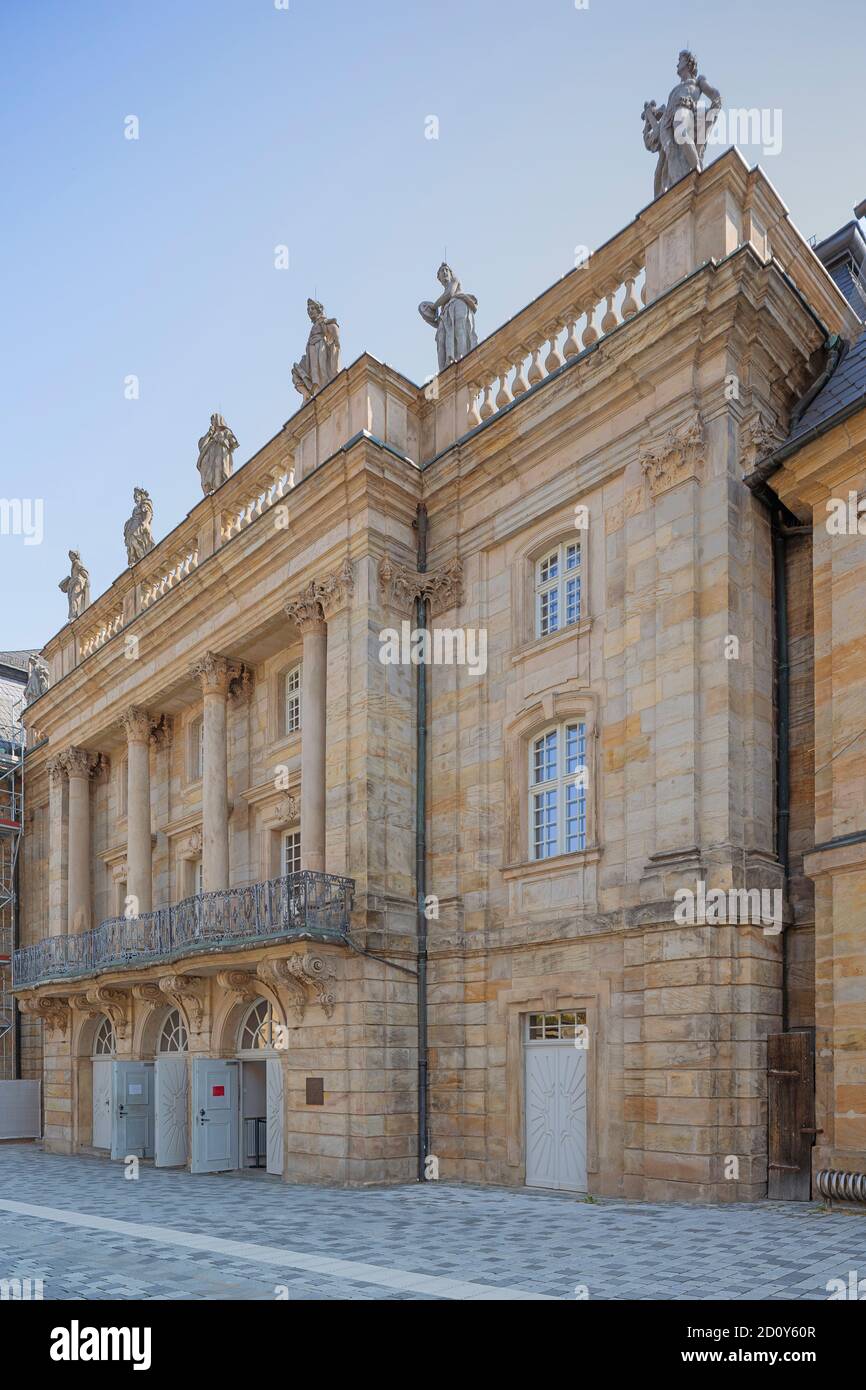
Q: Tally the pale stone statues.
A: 7